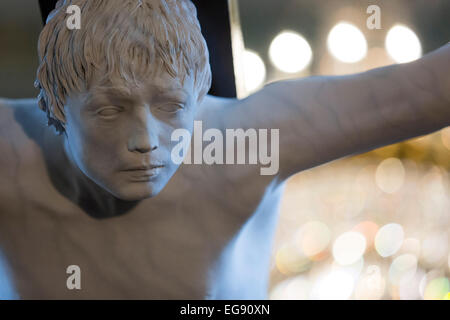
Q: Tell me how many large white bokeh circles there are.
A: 4